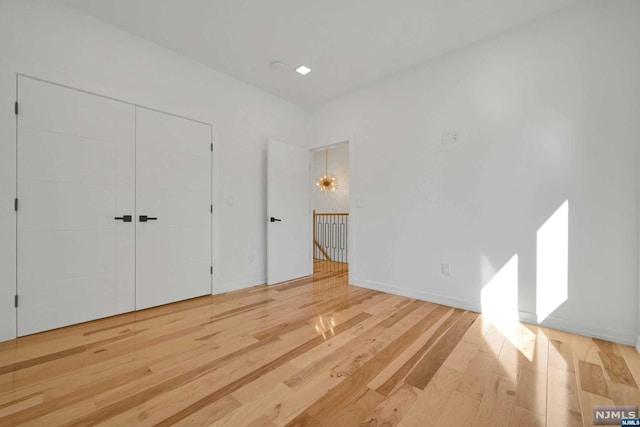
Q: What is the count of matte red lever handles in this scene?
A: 0